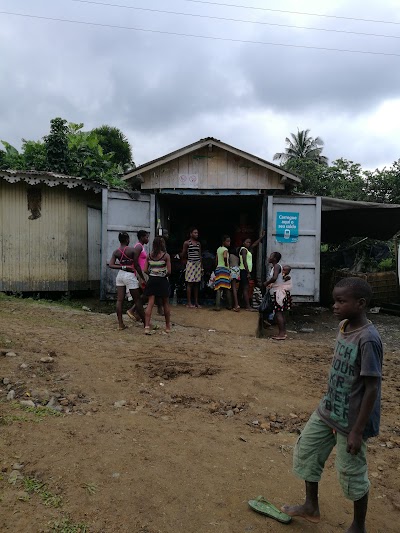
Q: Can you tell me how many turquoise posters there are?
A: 1